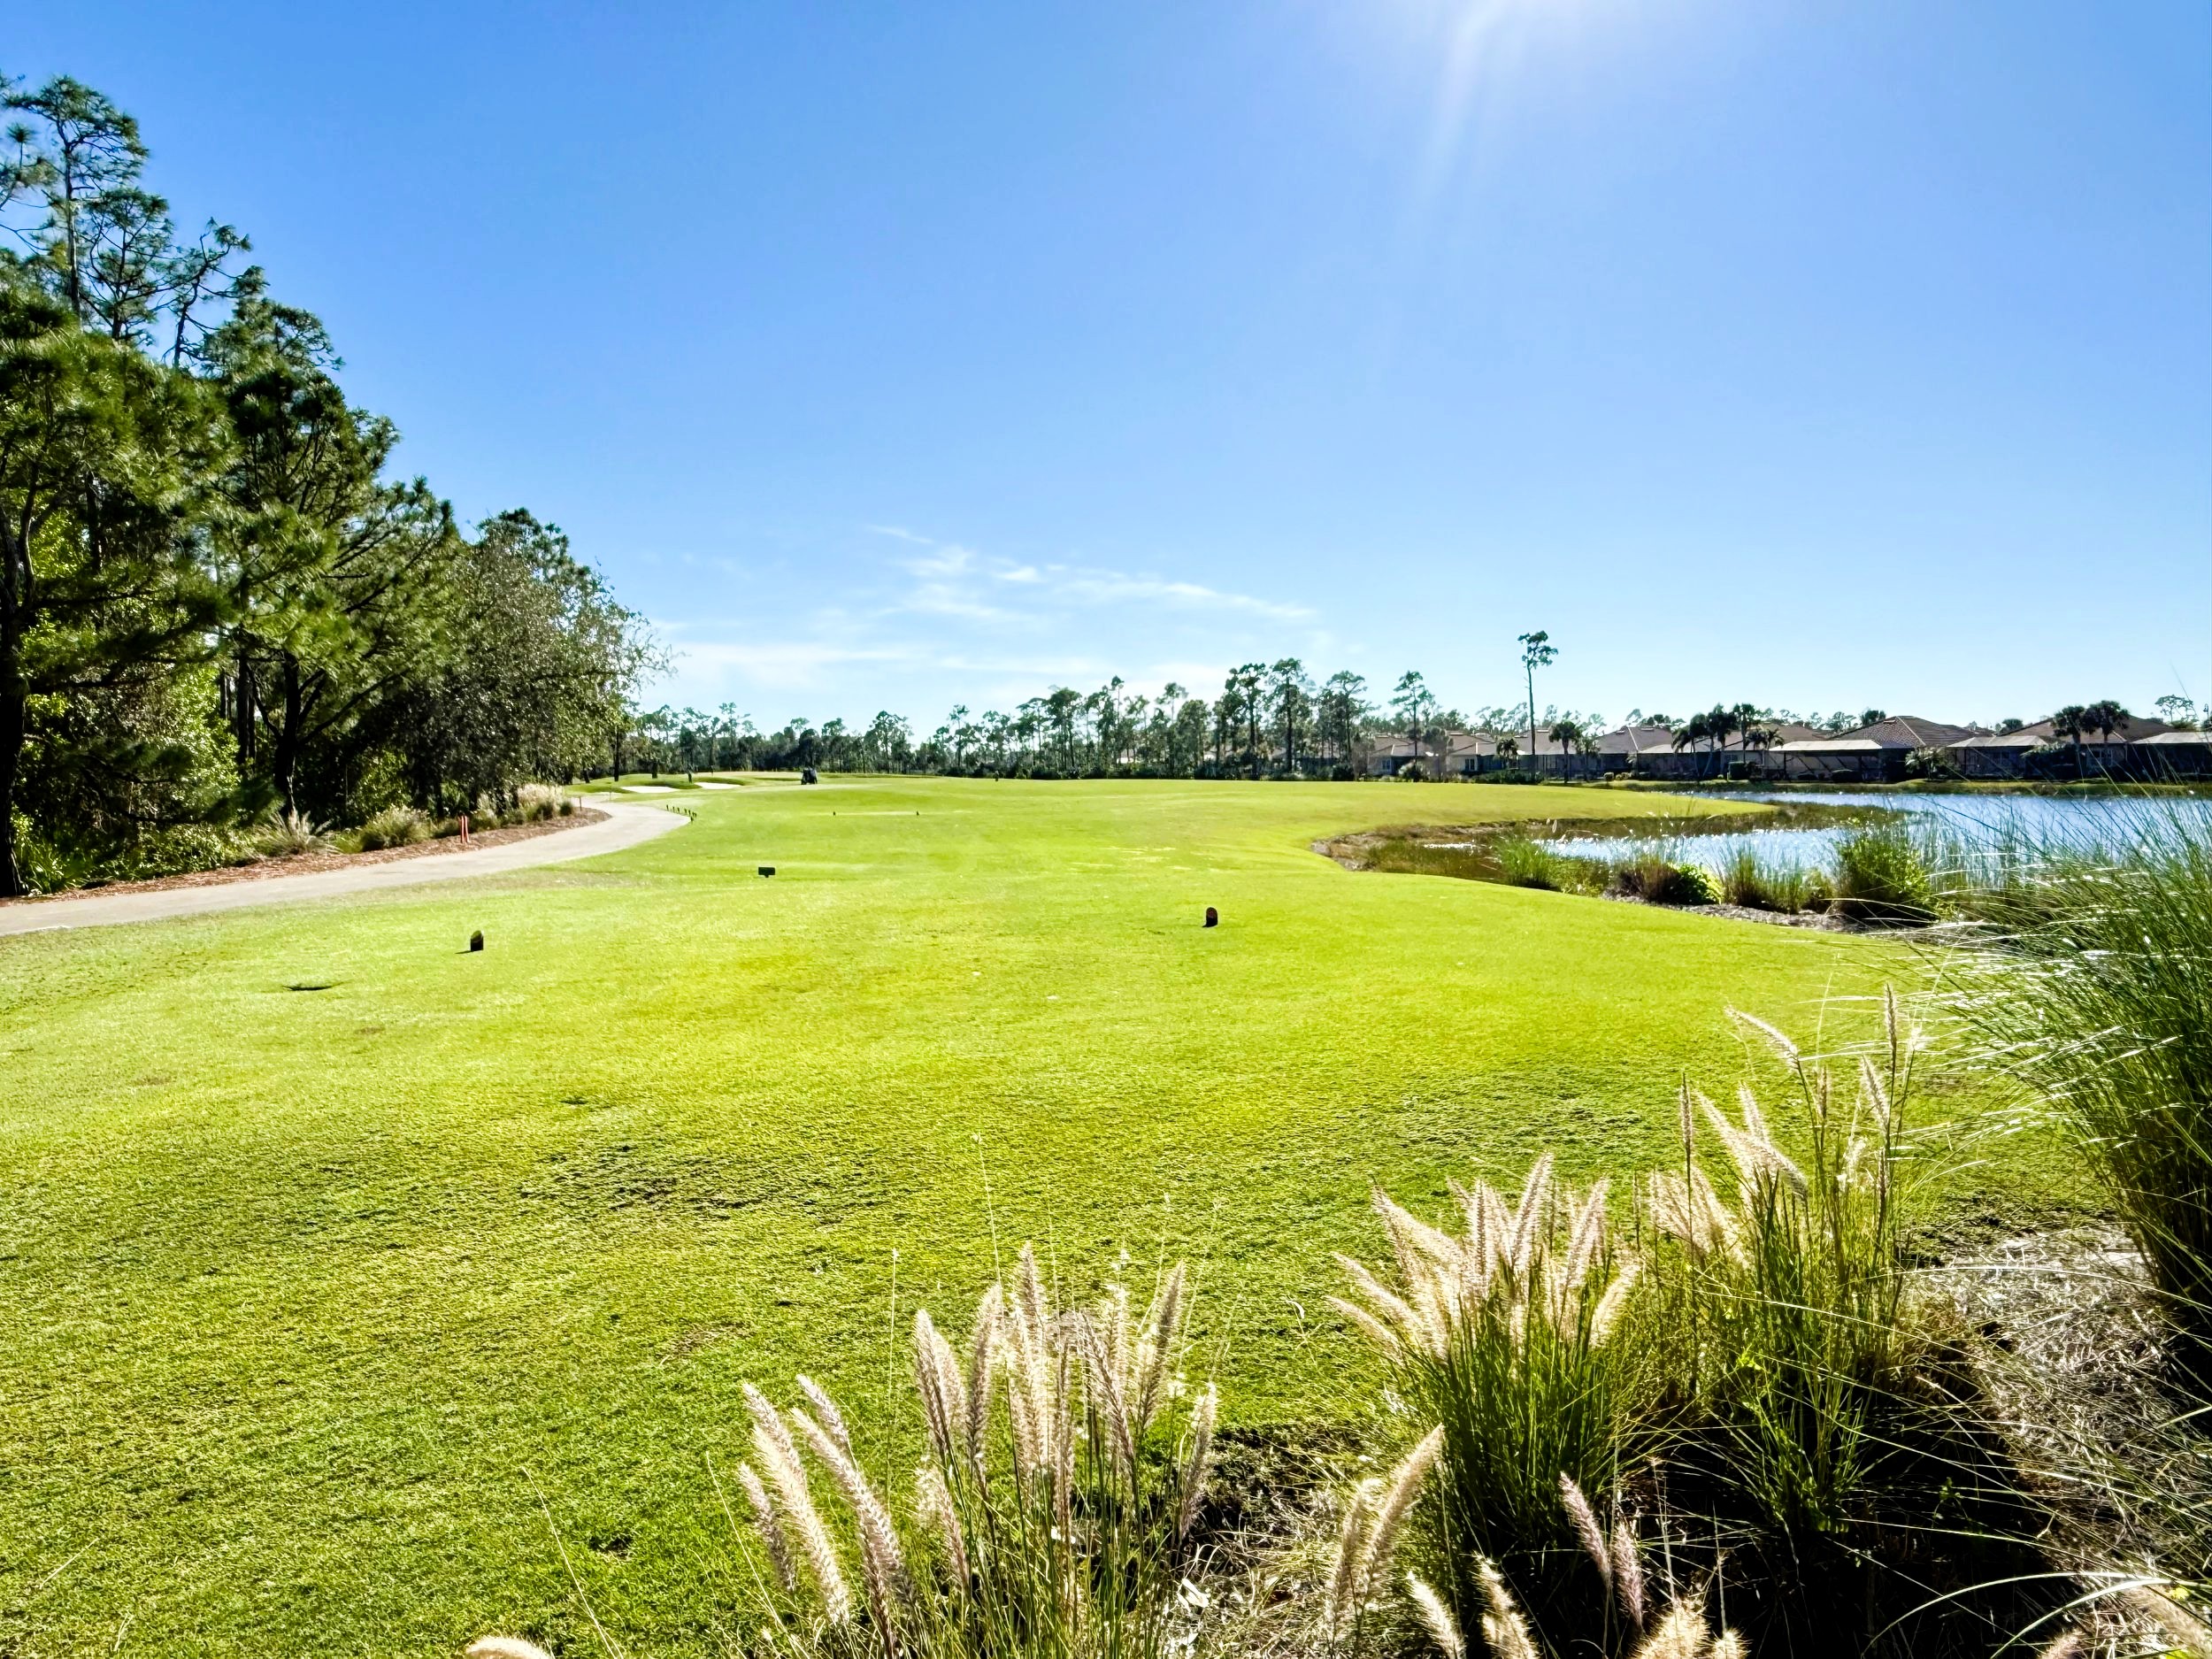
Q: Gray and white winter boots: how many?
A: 0